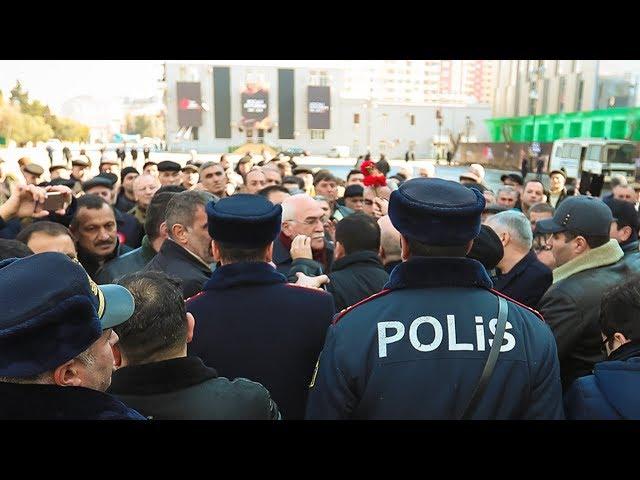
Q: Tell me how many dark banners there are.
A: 5